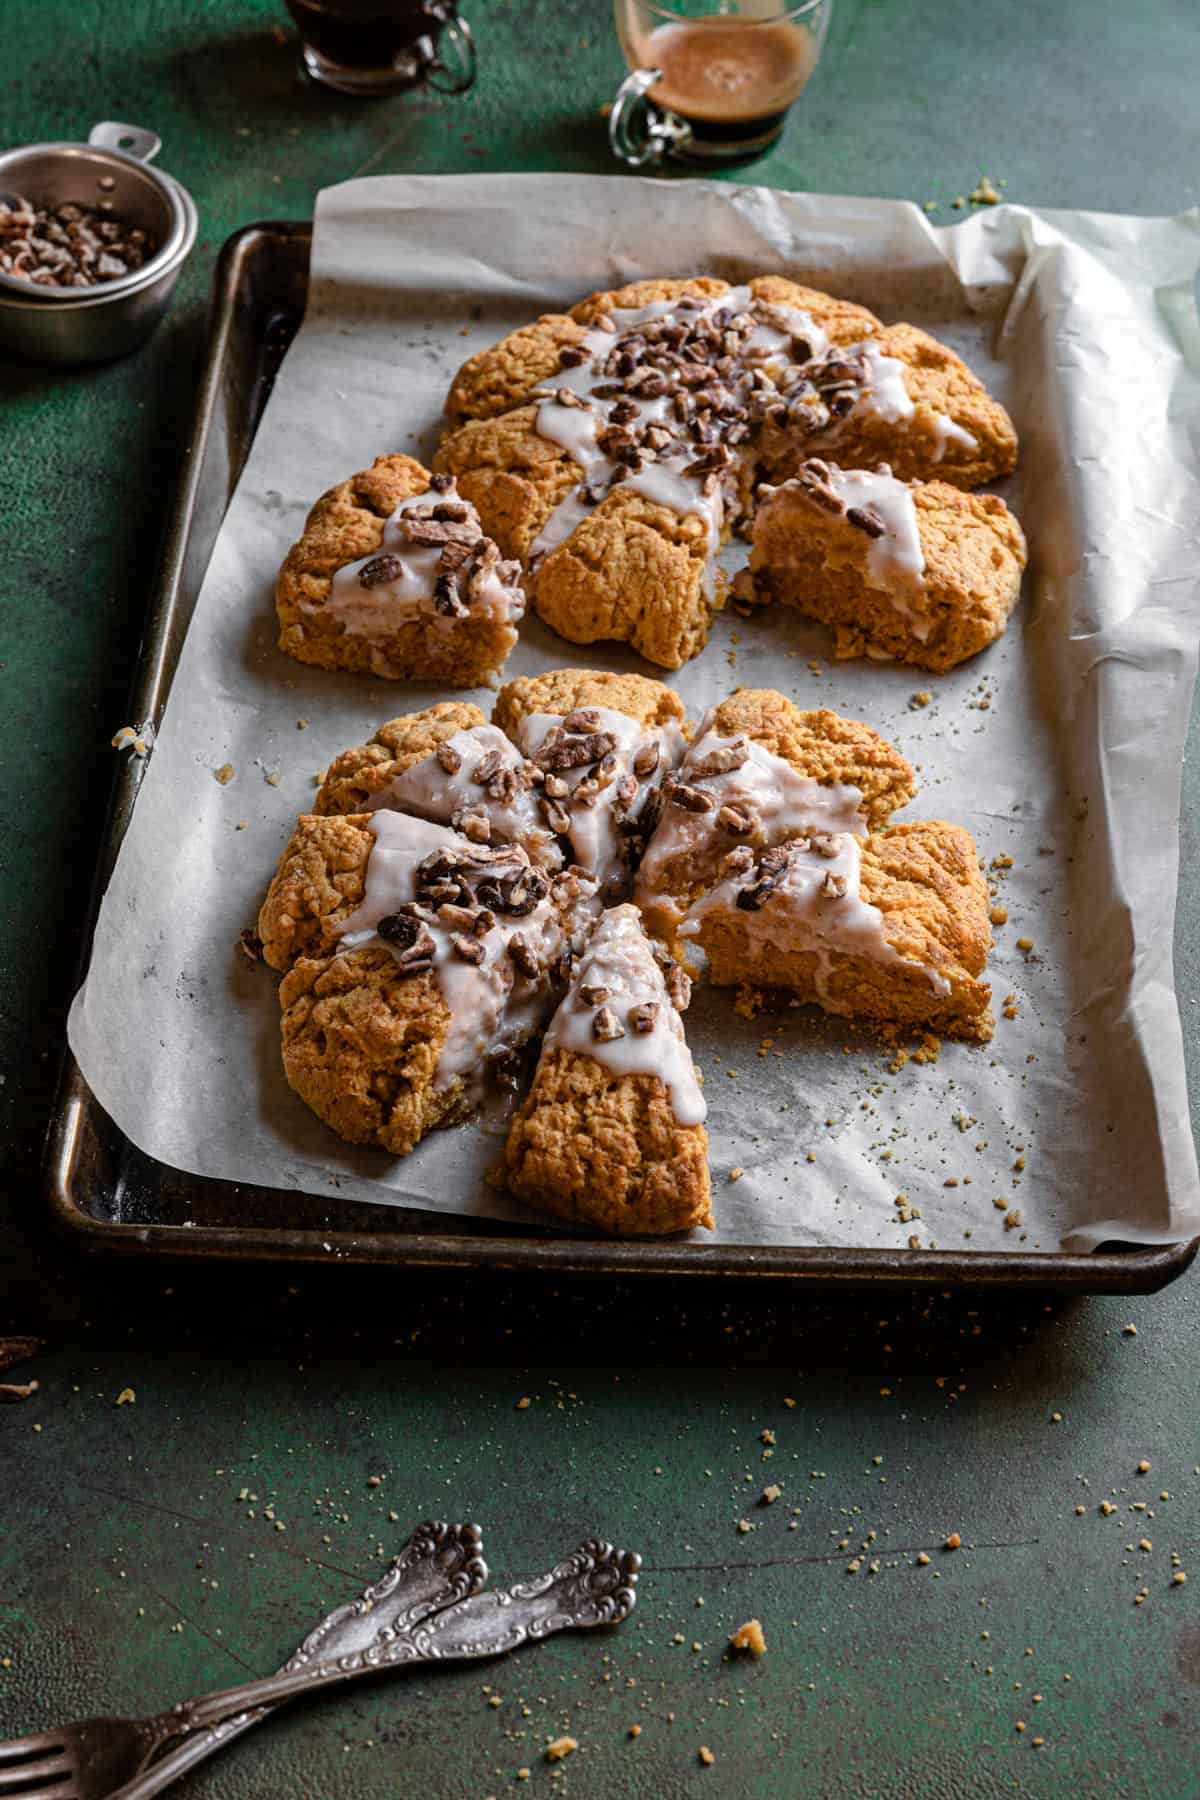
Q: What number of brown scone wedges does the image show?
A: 15